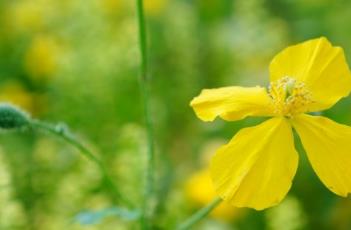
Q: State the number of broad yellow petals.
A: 4